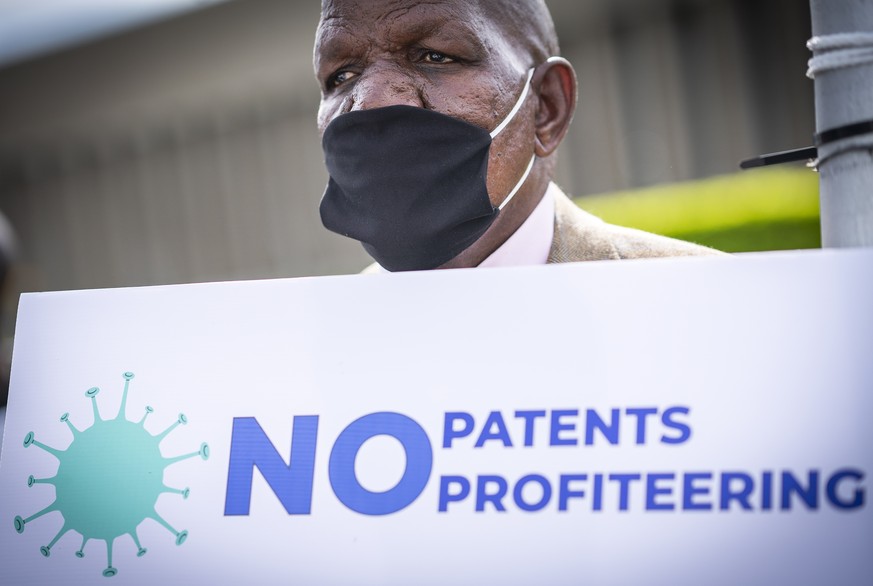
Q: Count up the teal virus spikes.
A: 15